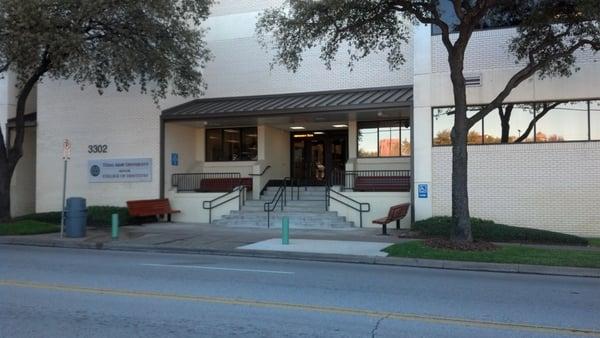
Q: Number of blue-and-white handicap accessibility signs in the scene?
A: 2